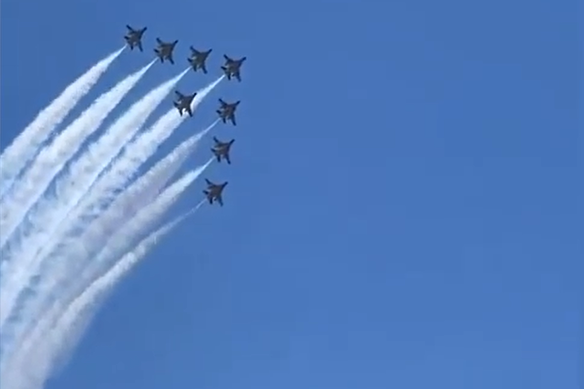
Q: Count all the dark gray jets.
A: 8